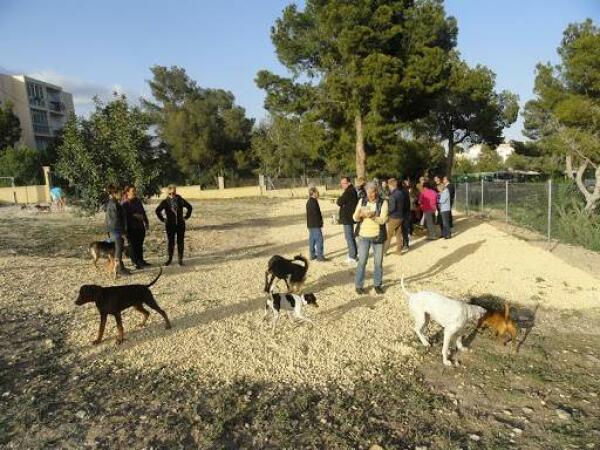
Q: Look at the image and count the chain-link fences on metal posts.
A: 1